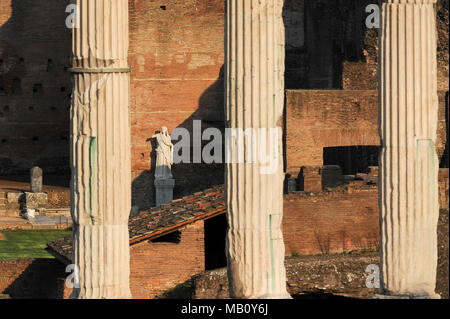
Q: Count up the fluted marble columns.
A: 3